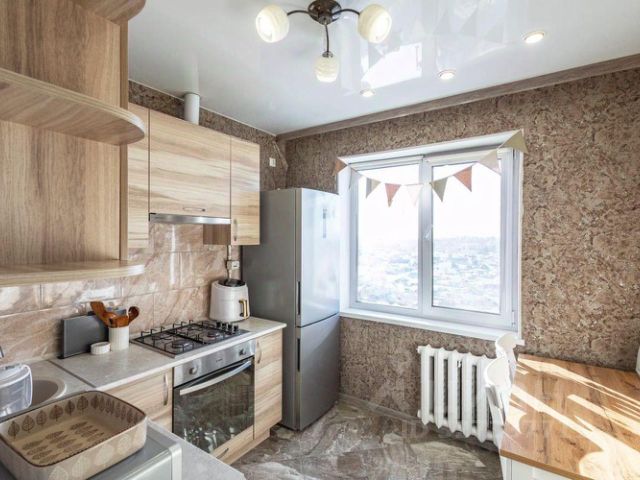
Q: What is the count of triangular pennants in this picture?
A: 9